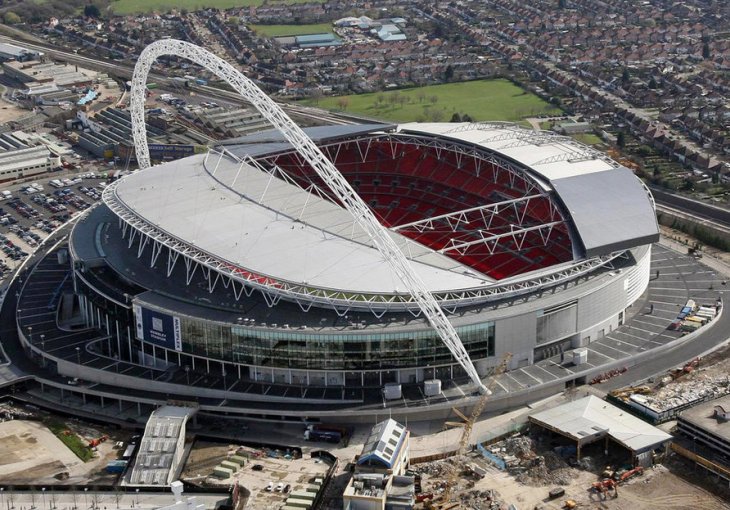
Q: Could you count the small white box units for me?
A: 3